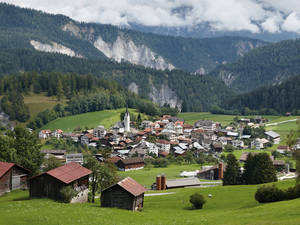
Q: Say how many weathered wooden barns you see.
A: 3